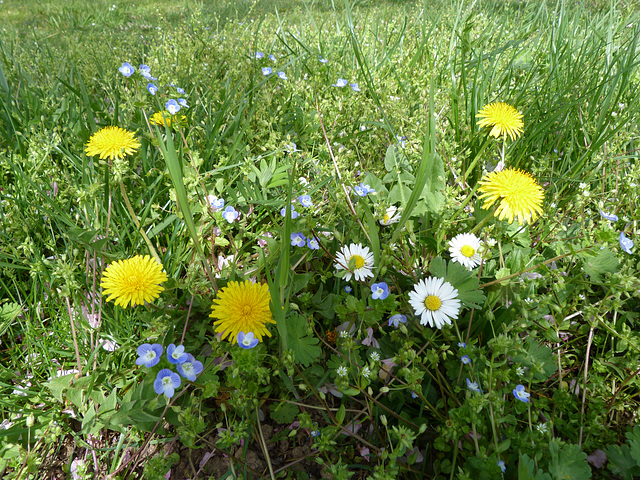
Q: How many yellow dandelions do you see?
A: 6